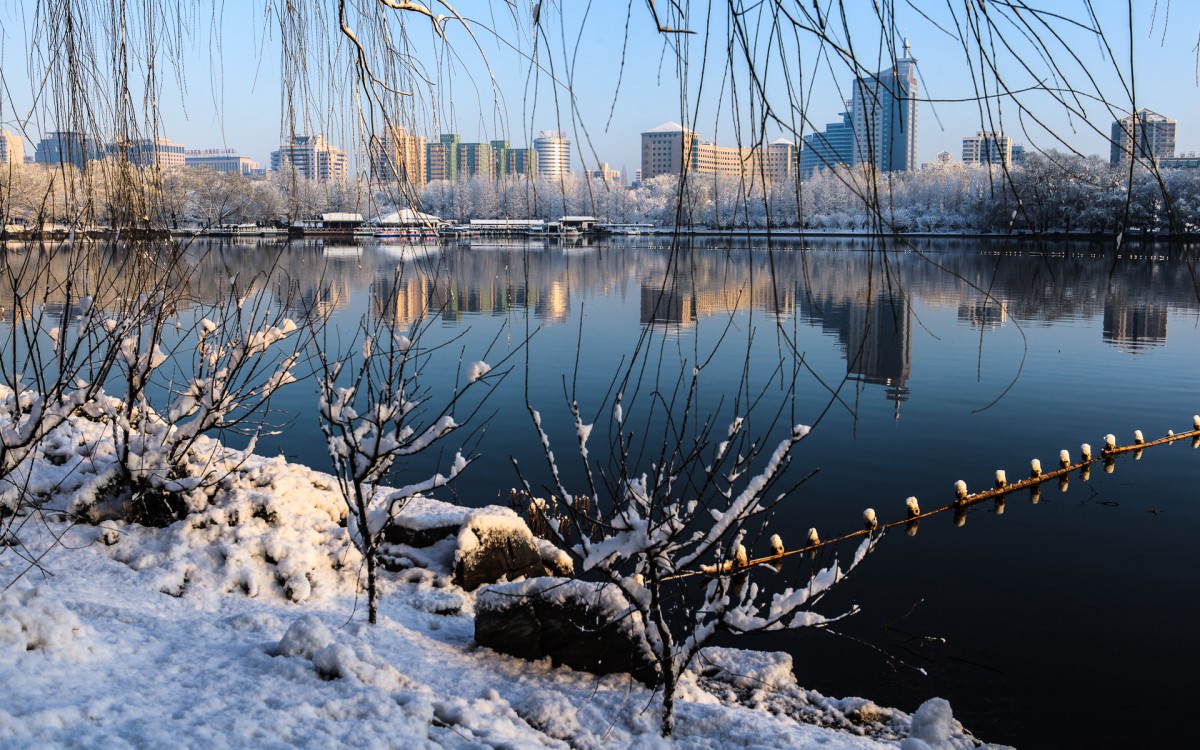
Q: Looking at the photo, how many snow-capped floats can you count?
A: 14